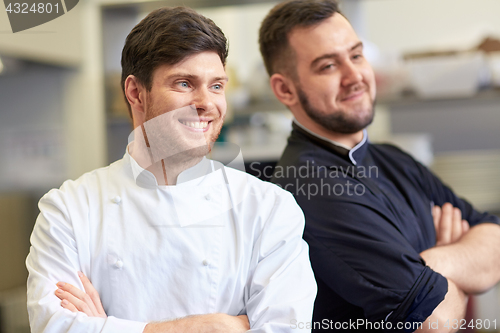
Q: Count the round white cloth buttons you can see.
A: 4